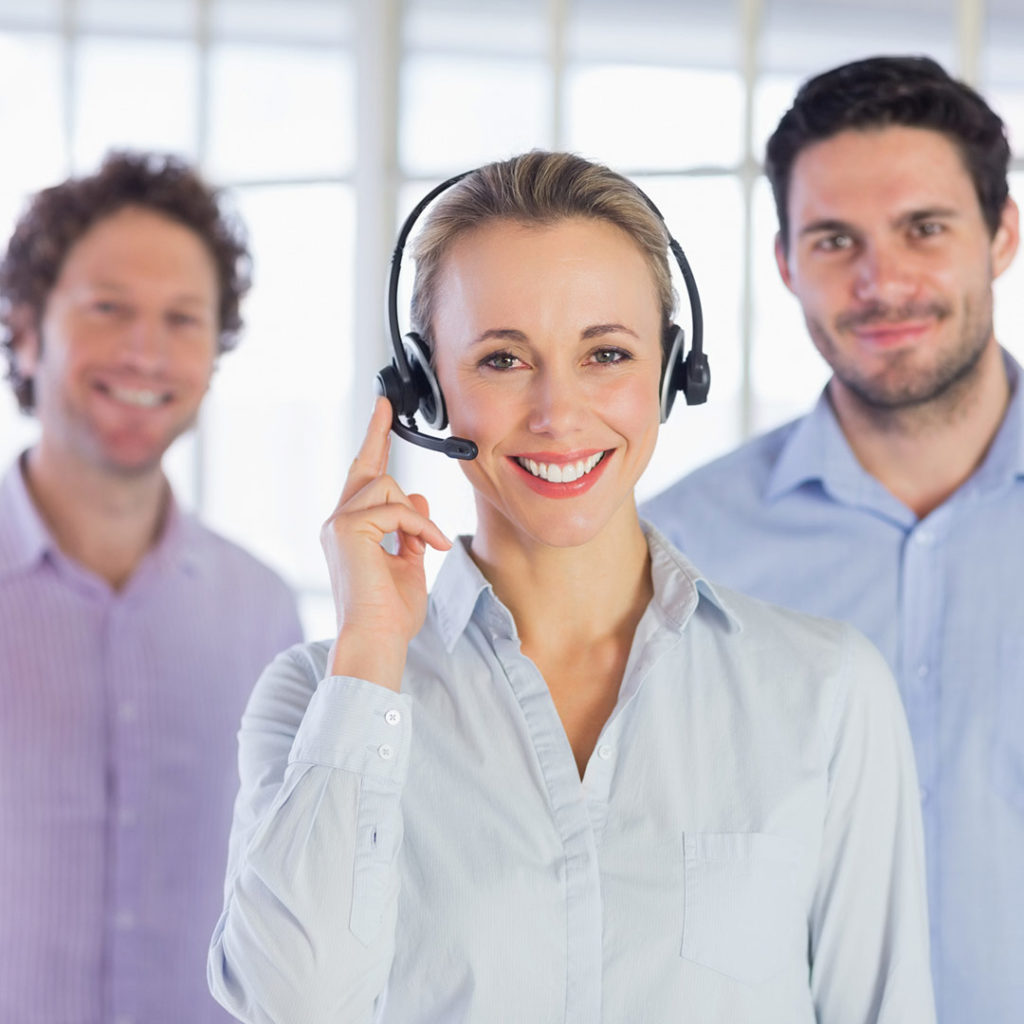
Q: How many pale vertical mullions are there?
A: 6